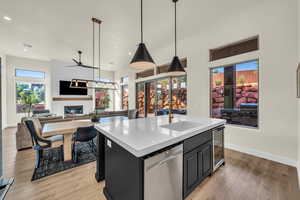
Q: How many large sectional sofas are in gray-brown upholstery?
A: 1